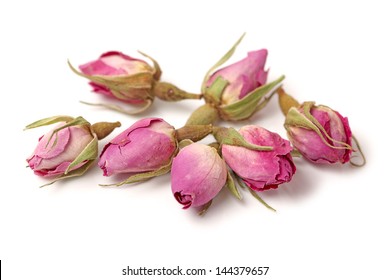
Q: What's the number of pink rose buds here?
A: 7